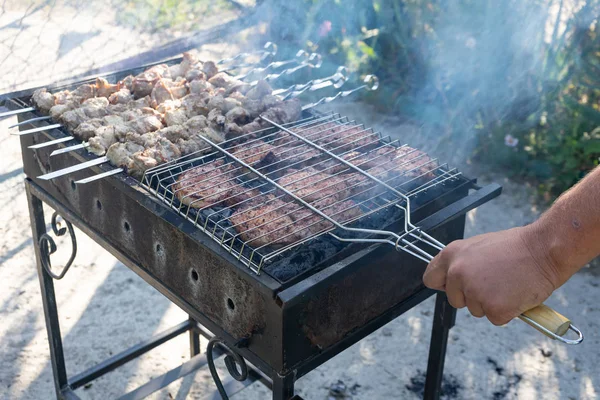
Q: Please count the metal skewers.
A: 7